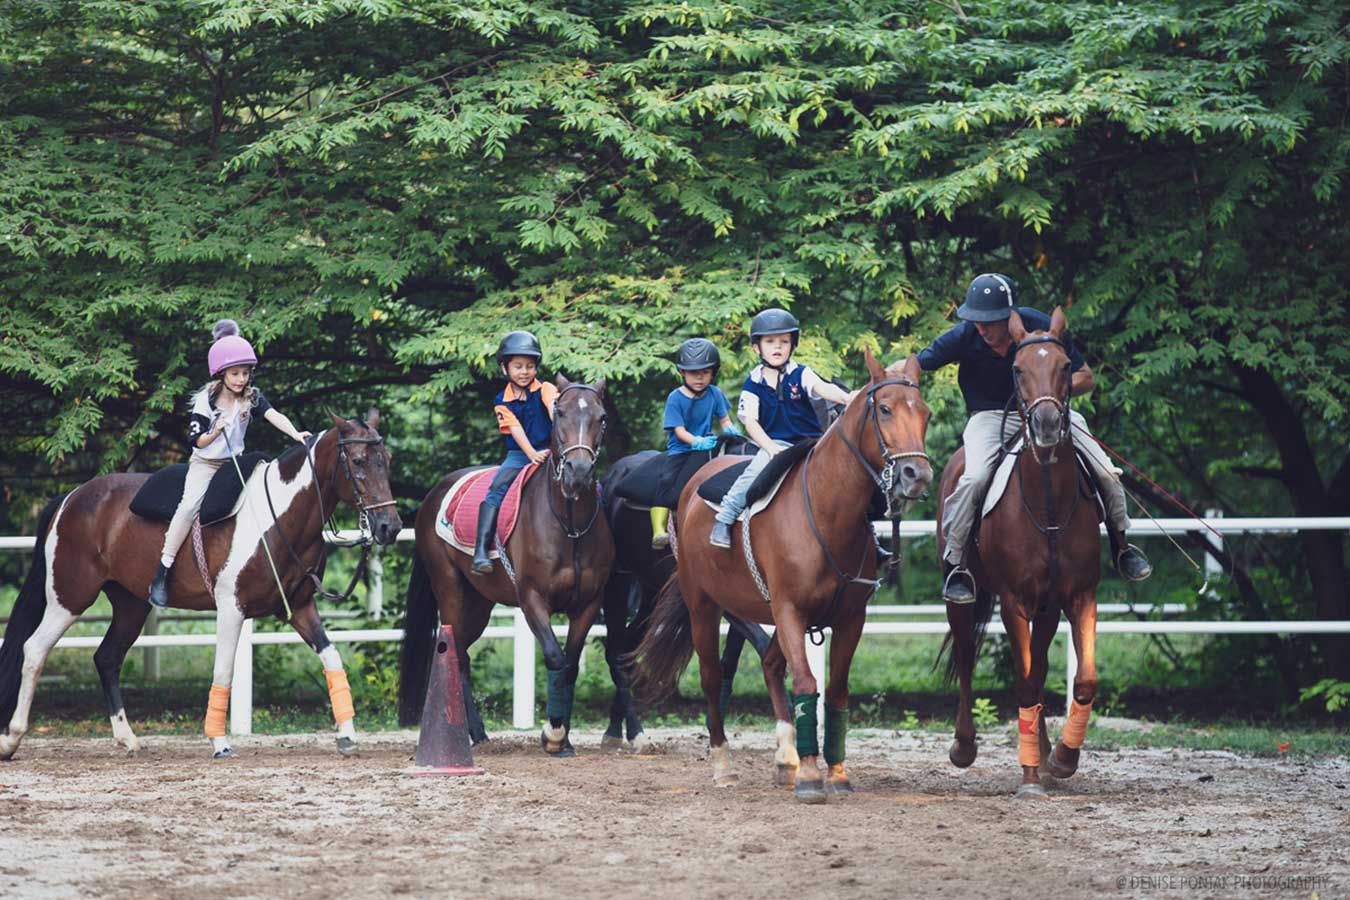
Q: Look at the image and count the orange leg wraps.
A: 4